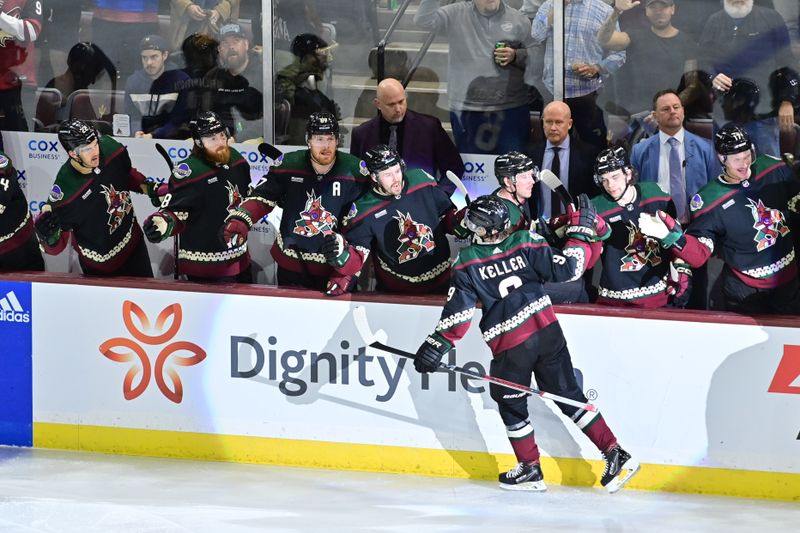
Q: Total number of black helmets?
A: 8